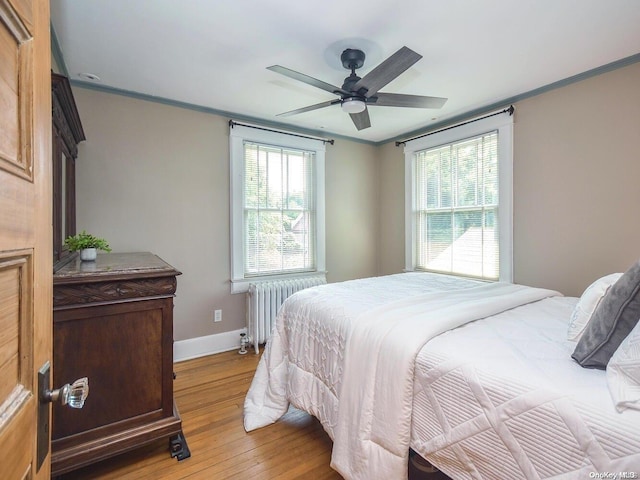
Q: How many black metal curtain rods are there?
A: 2